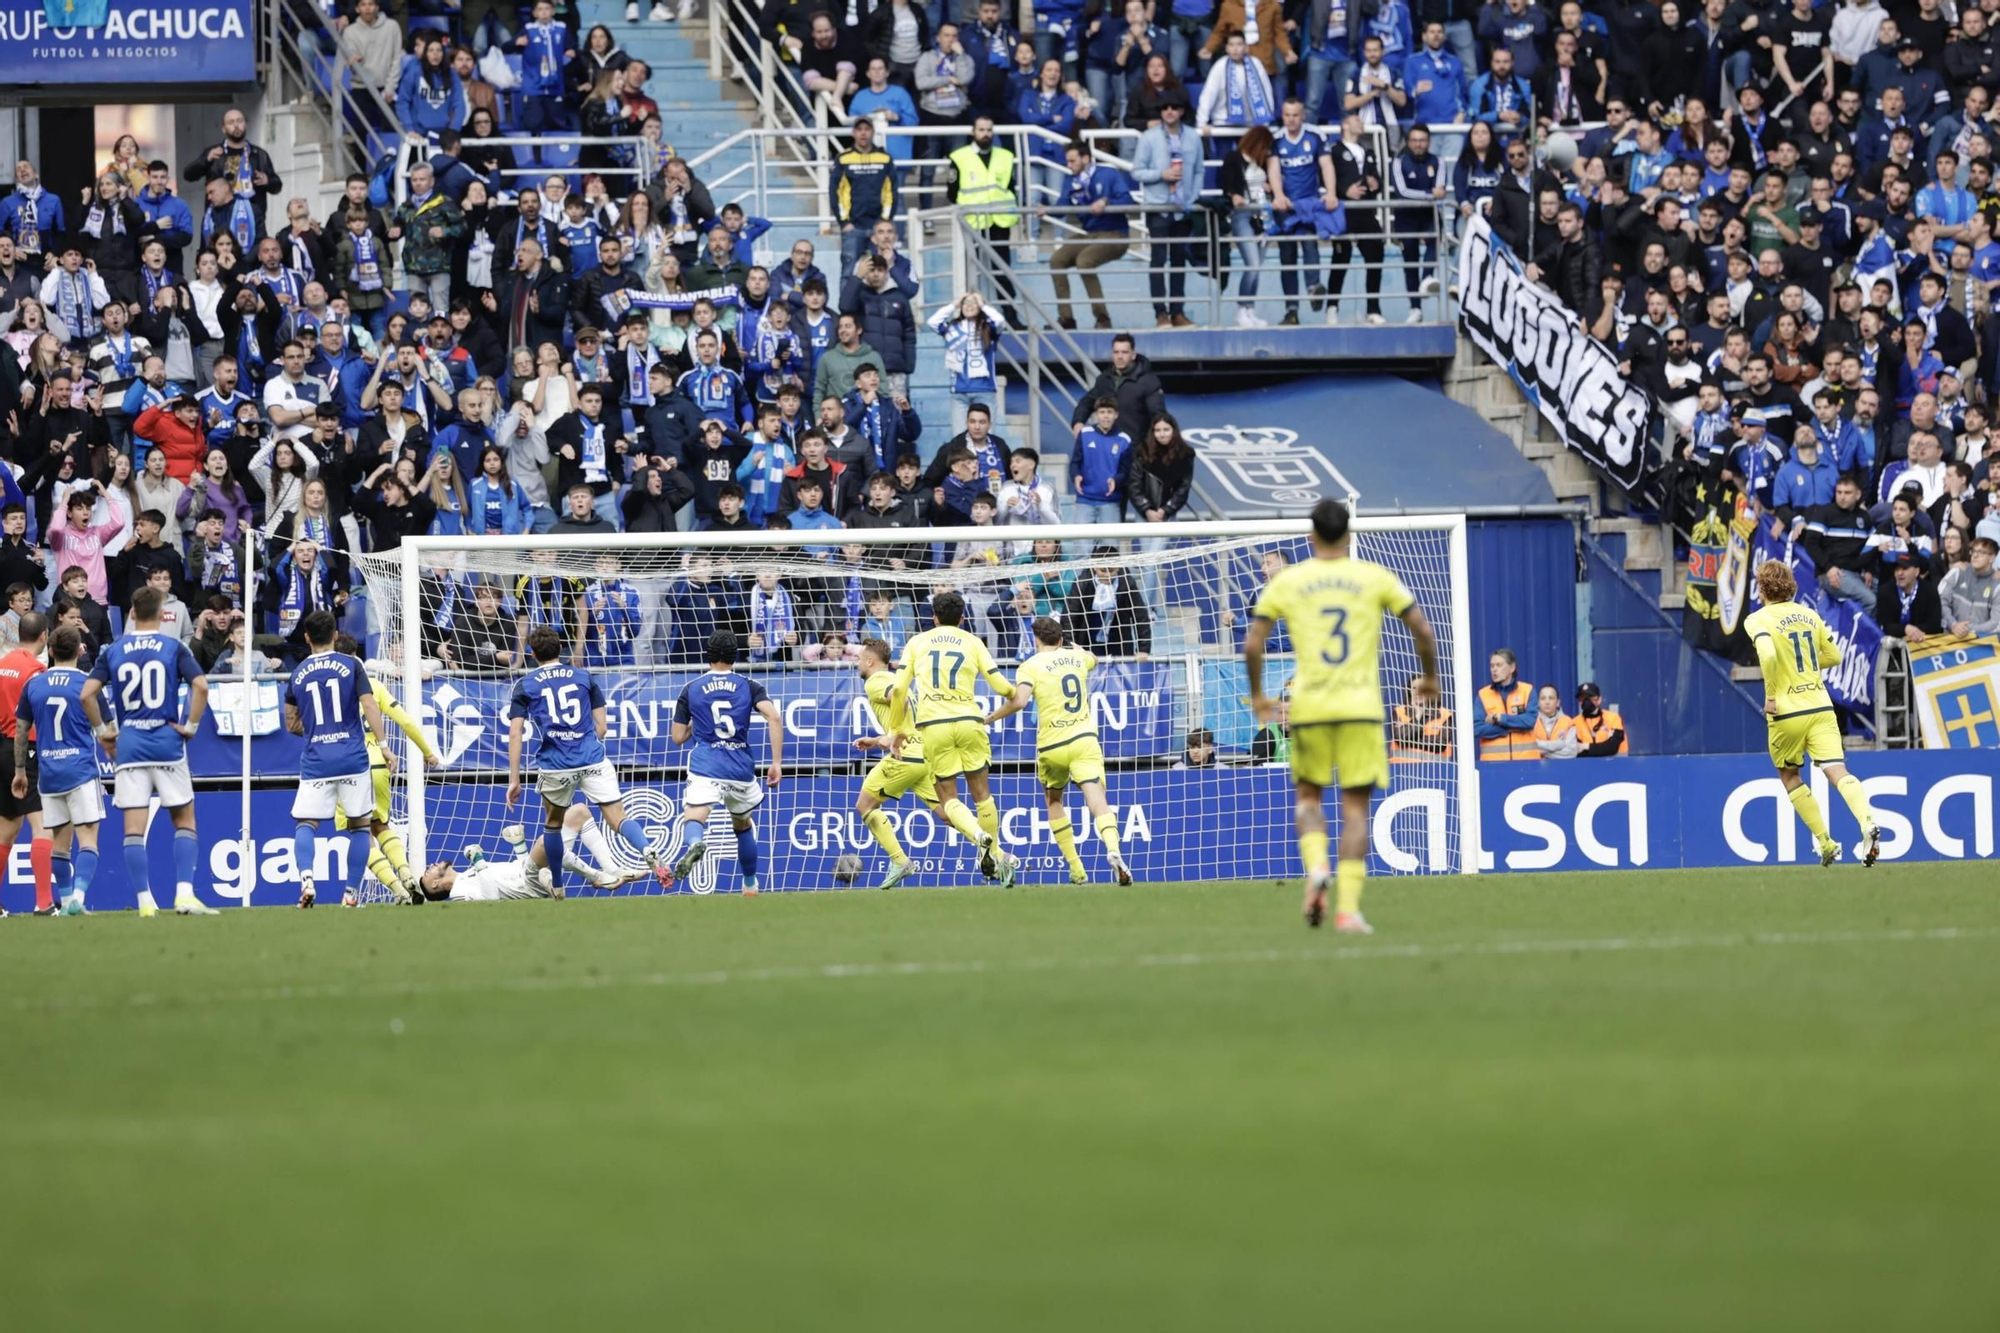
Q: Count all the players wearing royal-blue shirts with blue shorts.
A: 0